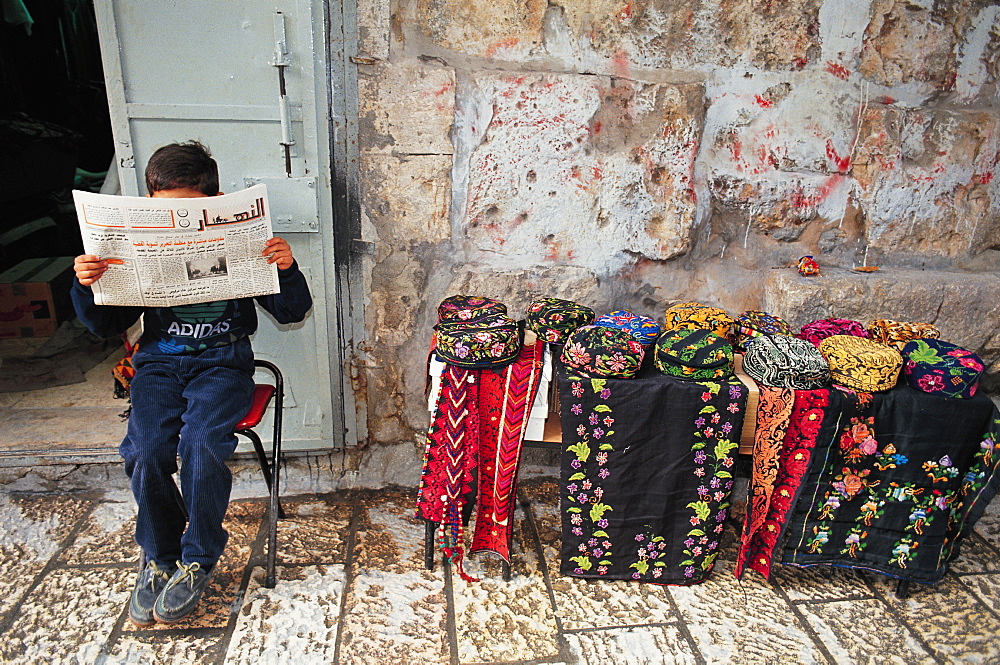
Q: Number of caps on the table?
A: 13